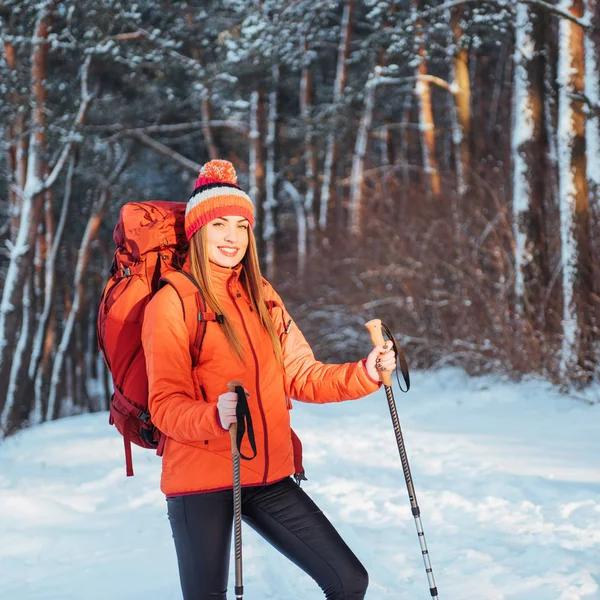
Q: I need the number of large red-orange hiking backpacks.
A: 1